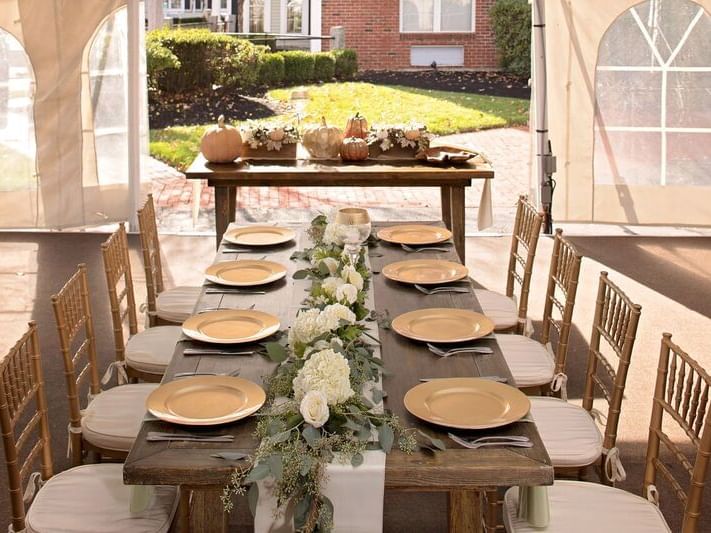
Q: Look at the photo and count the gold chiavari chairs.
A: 8